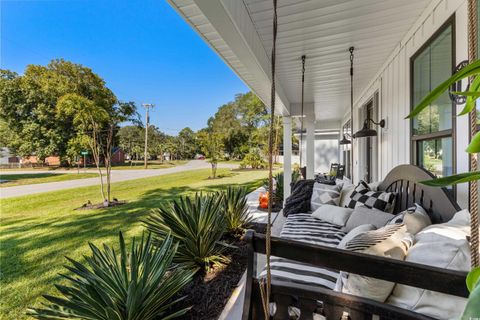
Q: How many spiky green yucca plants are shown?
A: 3